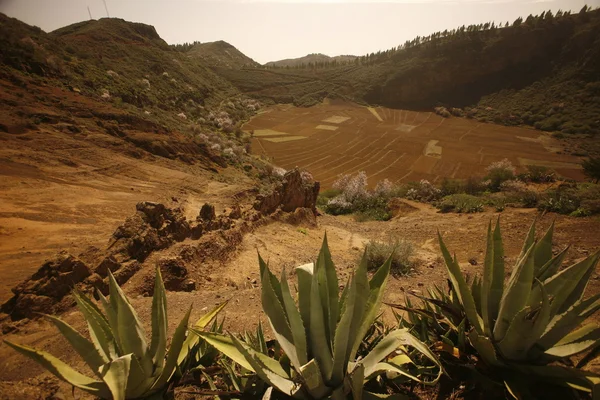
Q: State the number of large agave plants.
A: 3